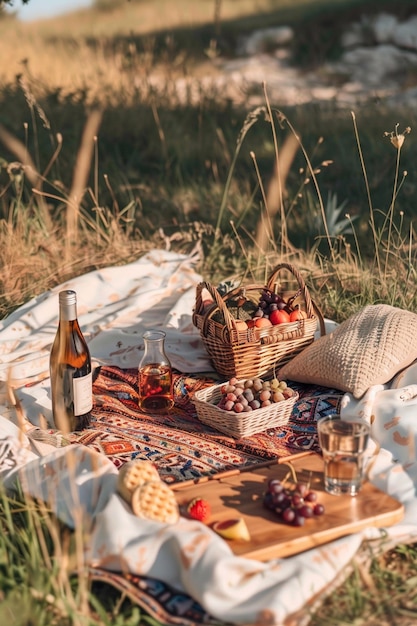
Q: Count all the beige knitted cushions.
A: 1